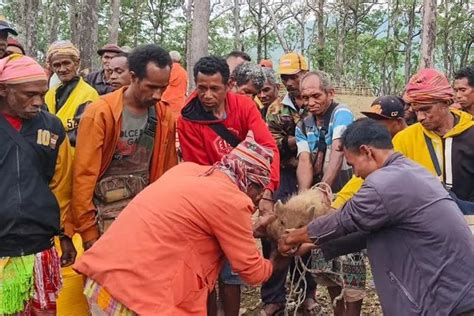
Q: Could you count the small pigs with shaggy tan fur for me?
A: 1